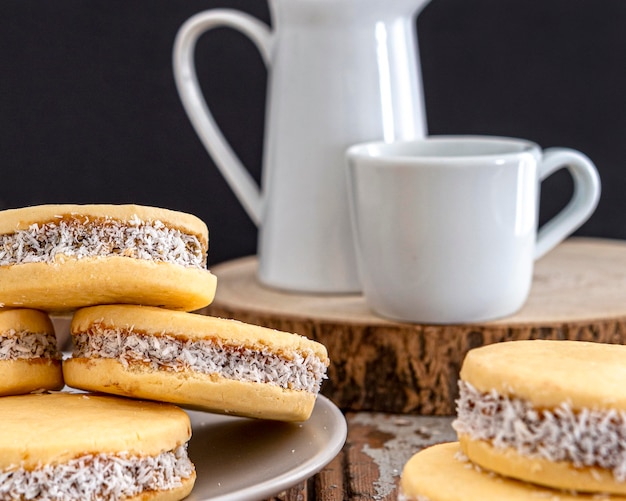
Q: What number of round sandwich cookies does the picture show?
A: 6